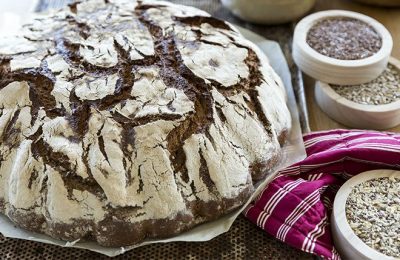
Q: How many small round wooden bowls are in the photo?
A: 3